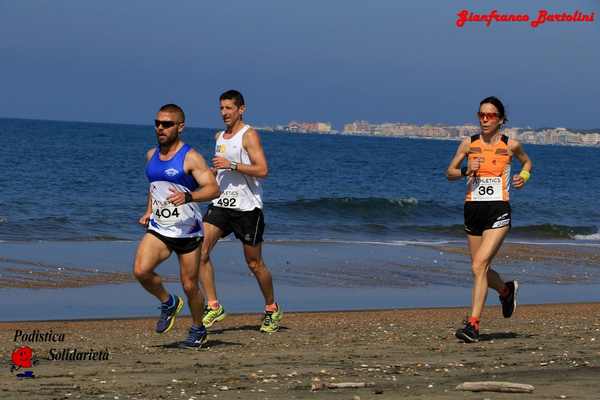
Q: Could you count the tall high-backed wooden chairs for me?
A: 0